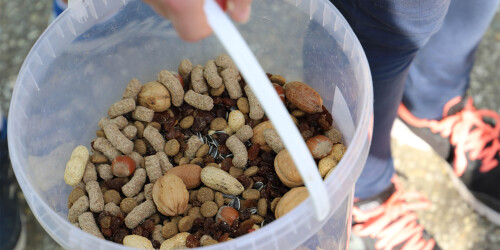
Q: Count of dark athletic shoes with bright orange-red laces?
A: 2